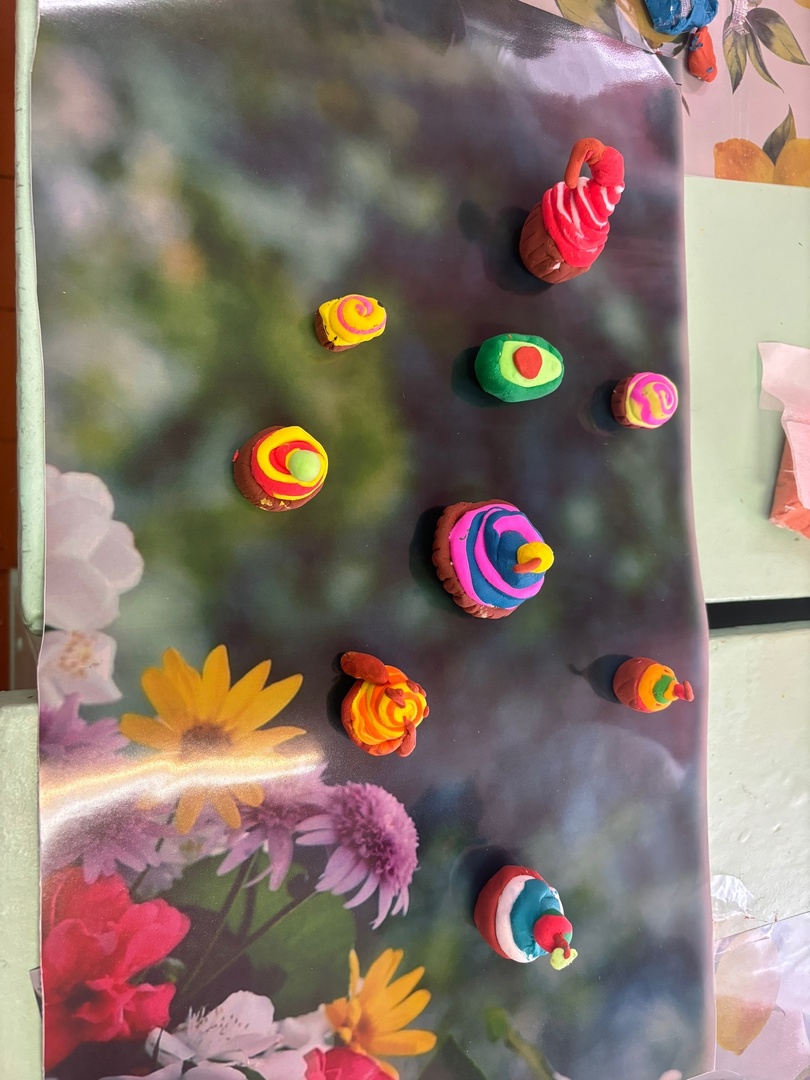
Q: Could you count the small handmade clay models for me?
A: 9